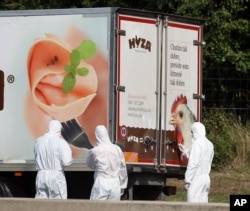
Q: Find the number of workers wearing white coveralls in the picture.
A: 3